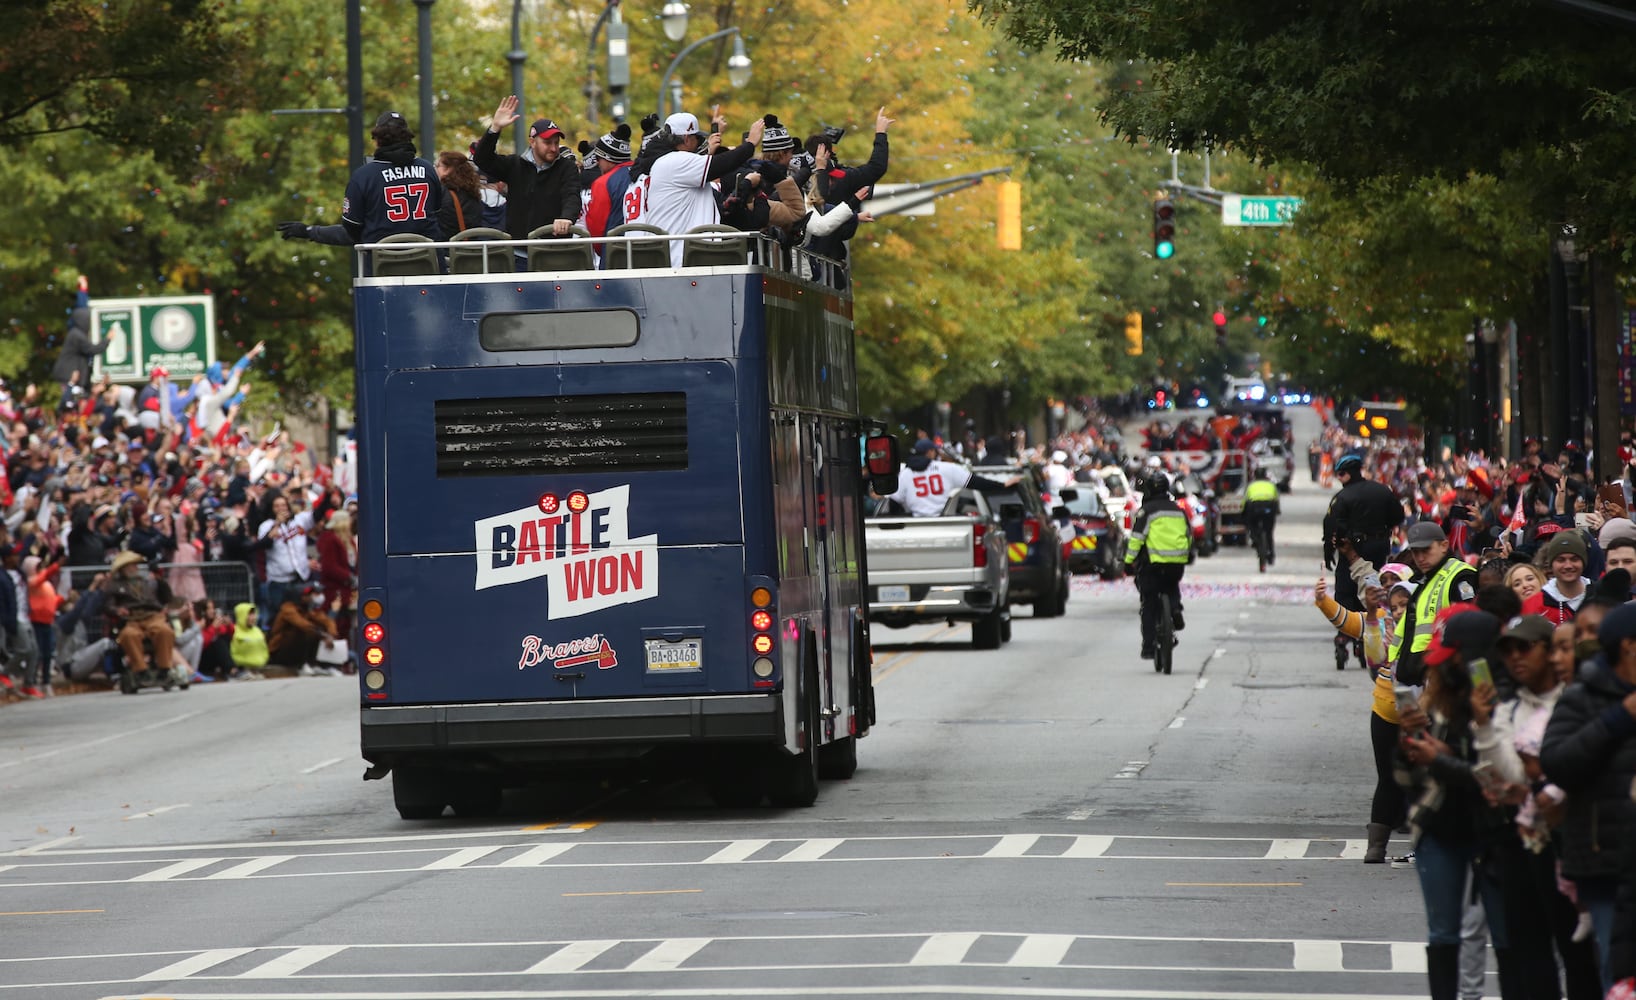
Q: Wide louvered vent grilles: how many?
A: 1